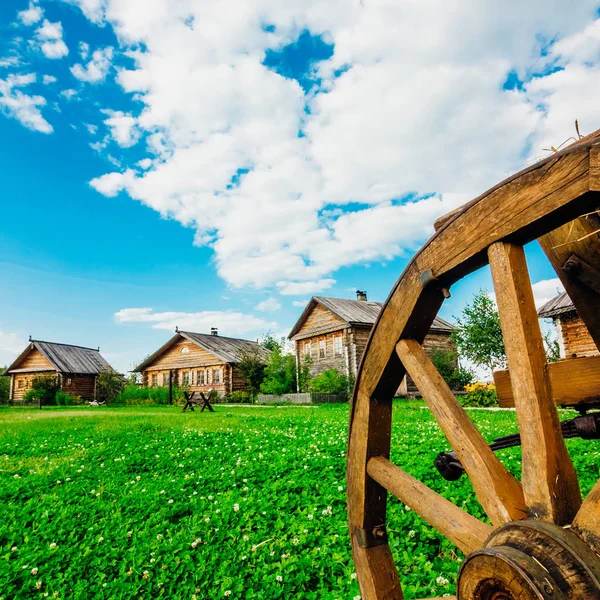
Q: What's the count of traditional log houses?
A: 4